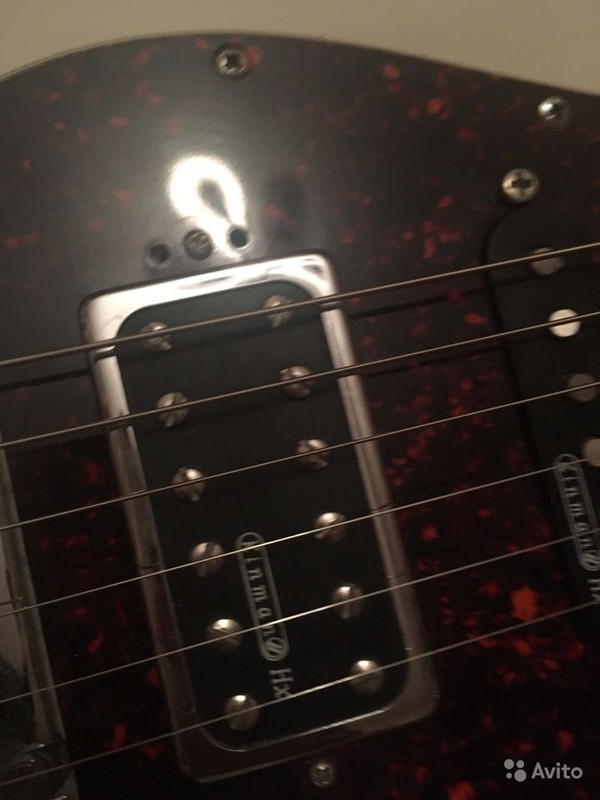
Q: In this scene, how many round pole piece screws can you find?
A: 12